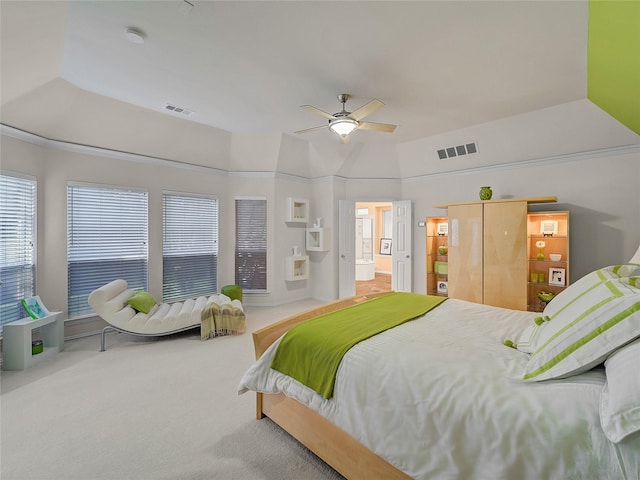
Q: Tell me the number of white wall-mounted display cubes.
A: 3